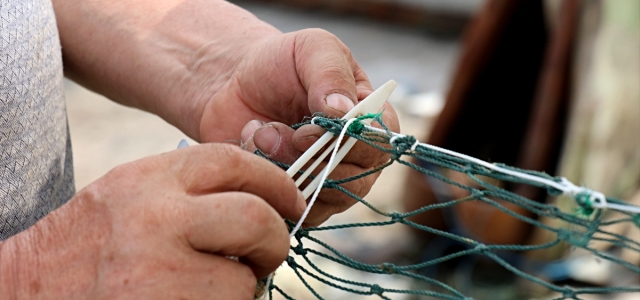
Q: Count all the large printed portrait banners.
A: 0